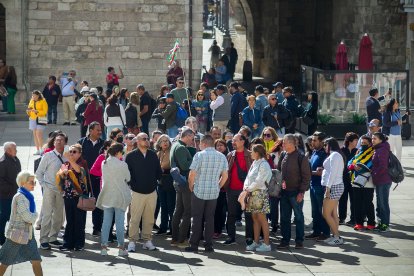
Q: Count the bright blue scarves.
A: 1